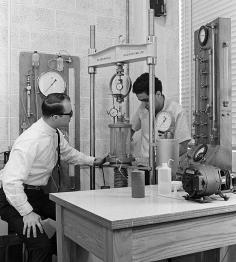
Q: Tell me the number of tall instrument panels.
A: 2